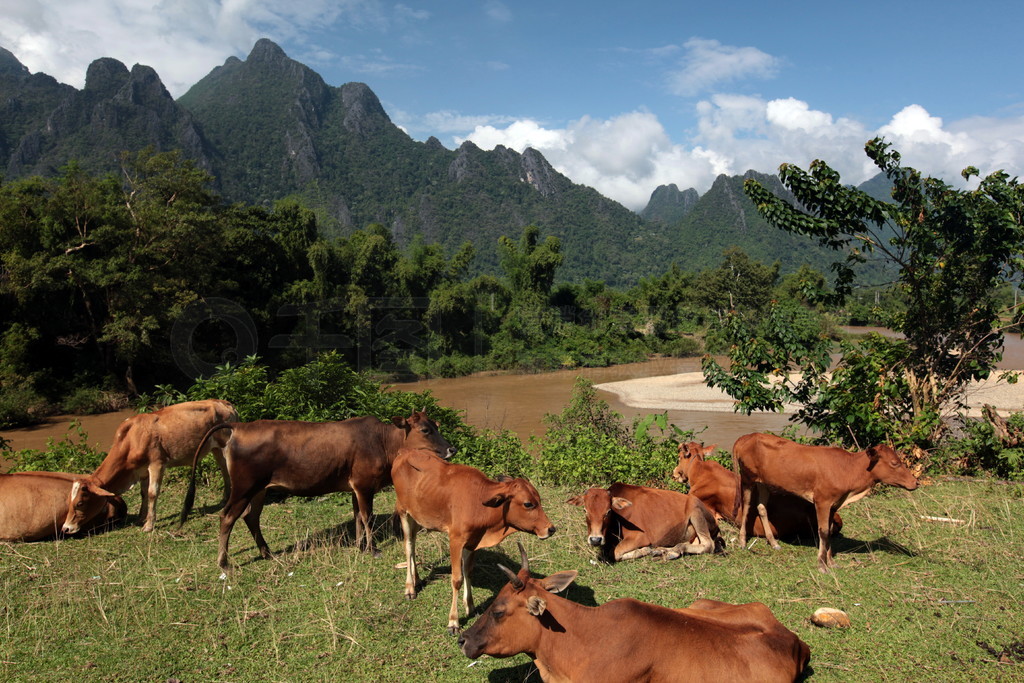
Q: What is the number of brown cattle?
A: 8